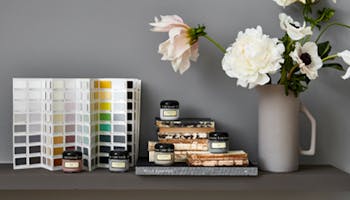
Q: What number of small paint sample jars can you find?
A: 5